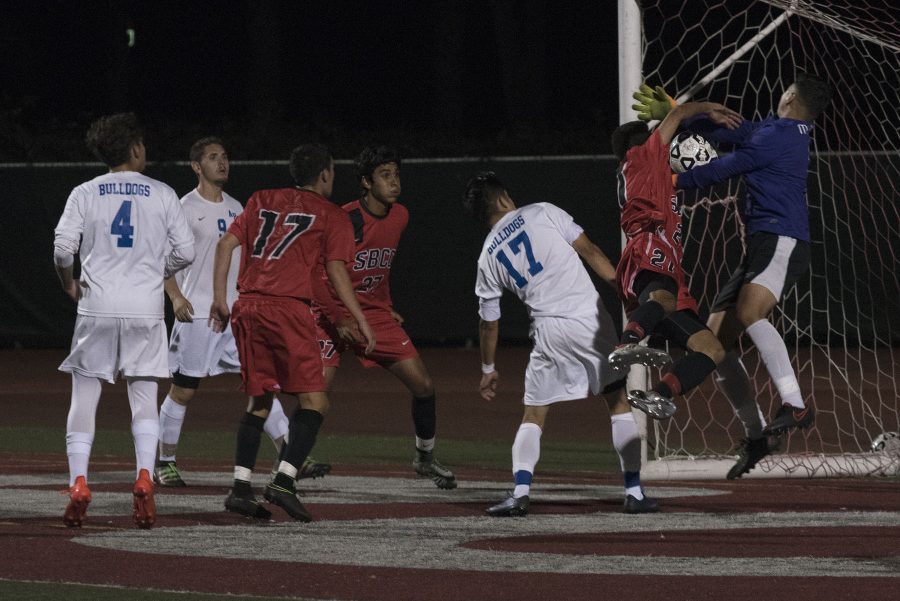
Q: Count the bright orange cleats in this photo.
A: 2